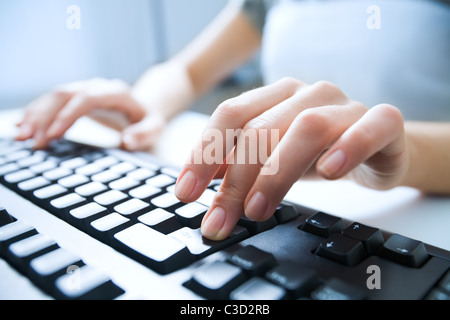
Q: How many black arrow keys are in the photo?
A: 4